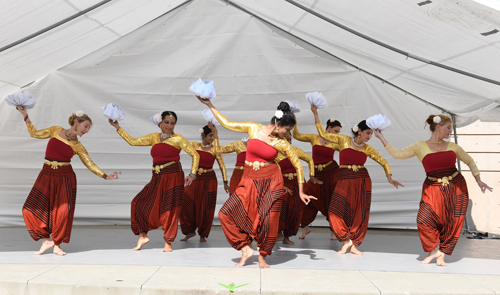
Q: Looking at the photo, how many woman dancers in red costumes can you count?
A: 9